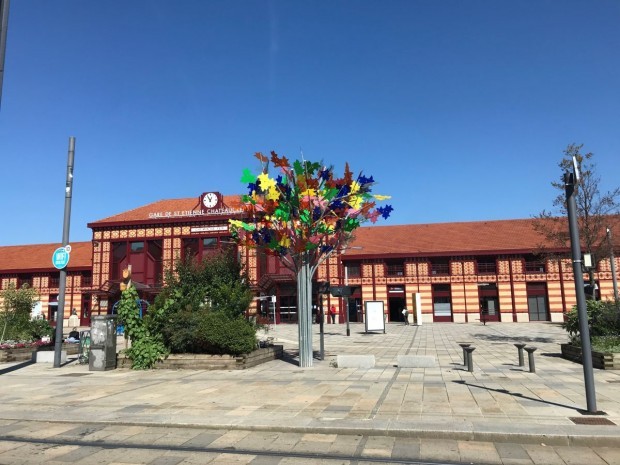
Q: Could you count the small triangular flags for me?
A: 0